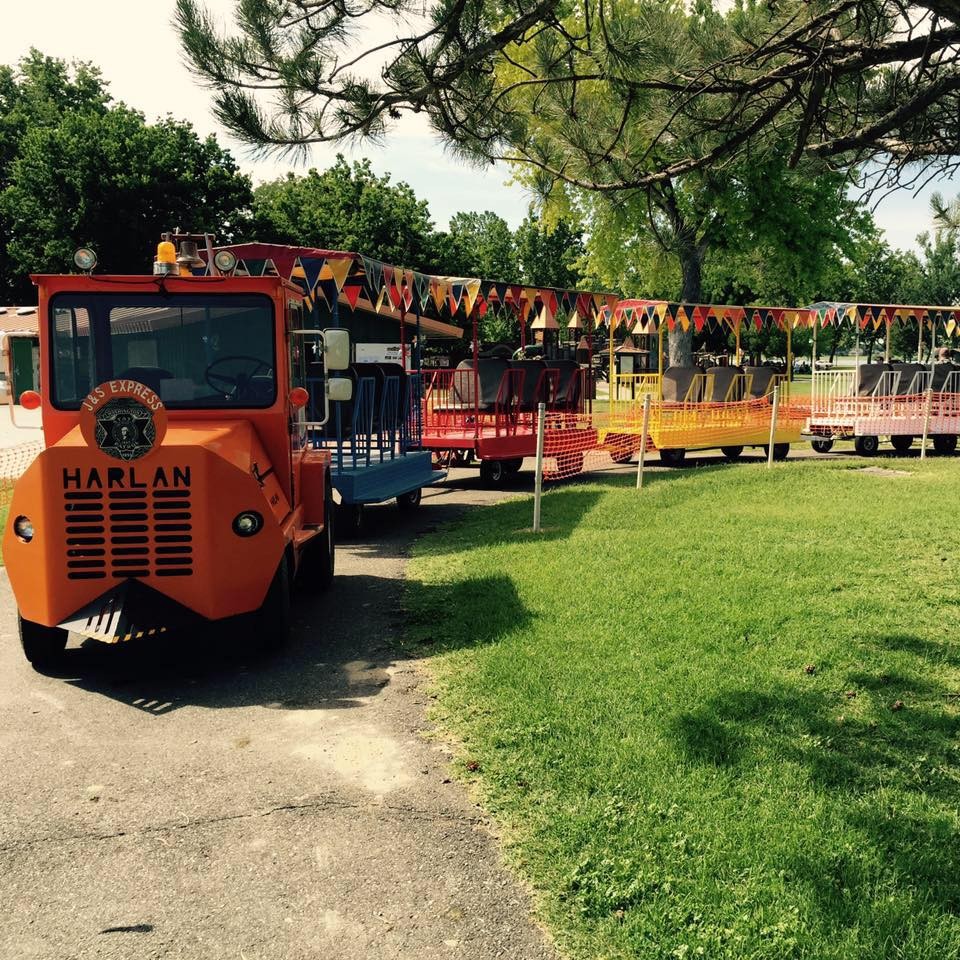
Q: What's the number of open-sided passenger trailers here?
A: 4